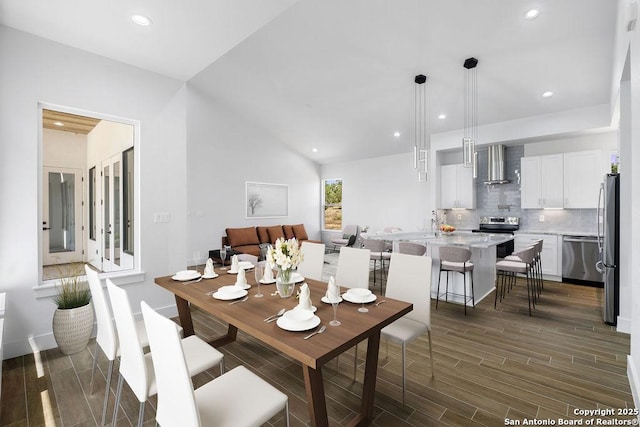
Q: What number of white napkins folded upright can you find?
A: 6